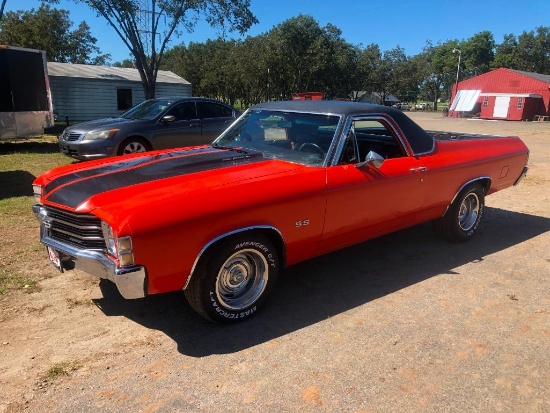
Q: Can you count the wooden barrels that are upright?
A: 0